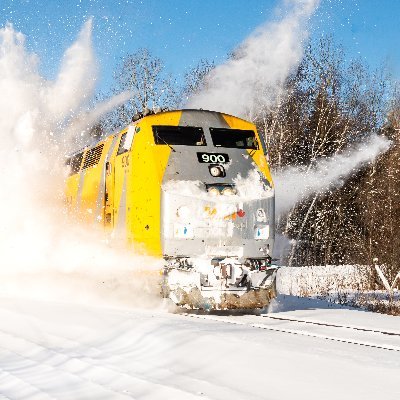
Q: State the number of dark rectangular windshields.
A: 2